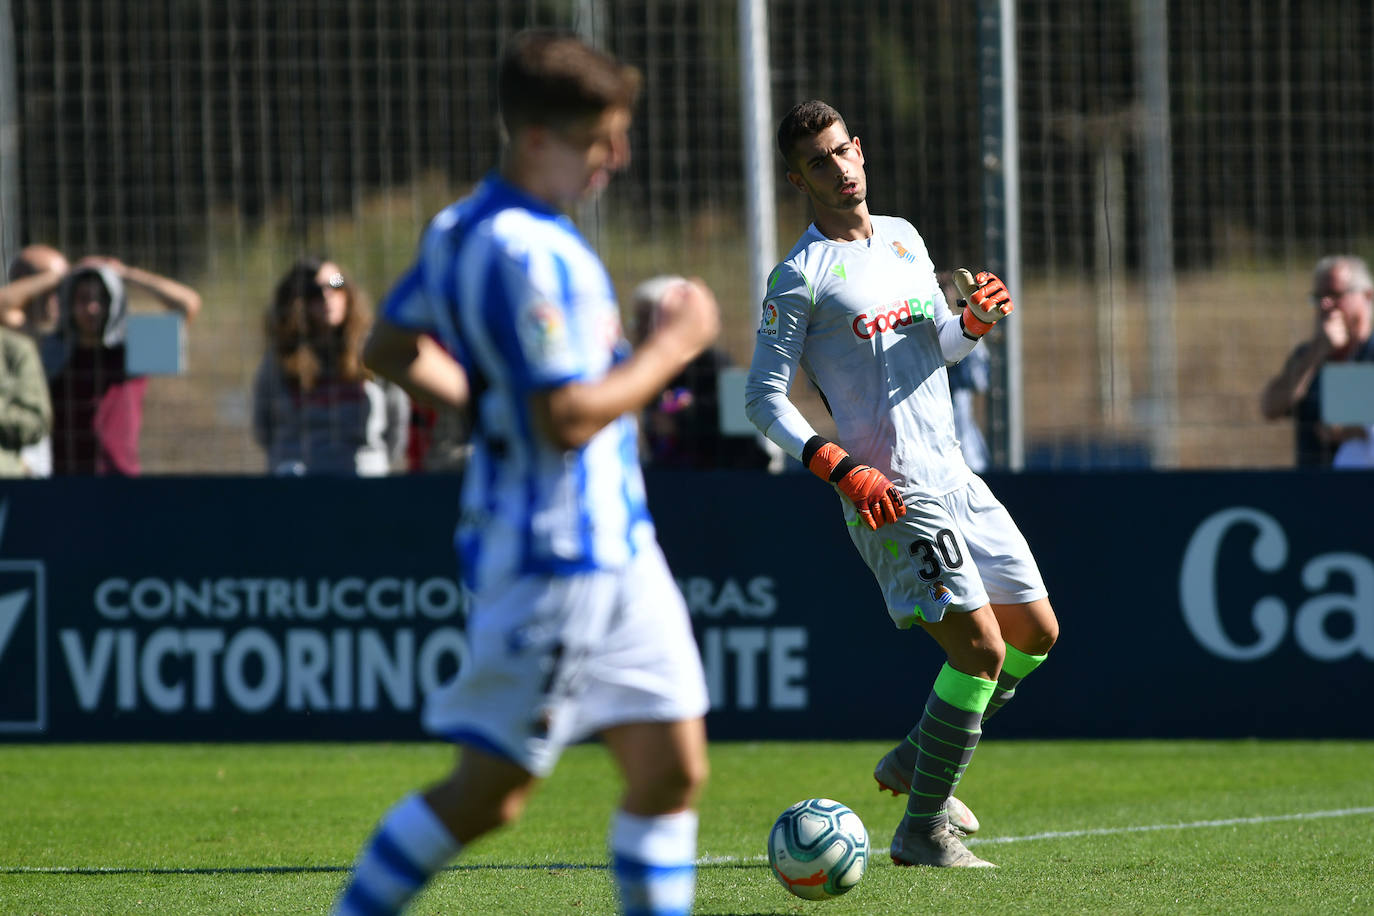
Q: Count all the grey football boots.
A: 2